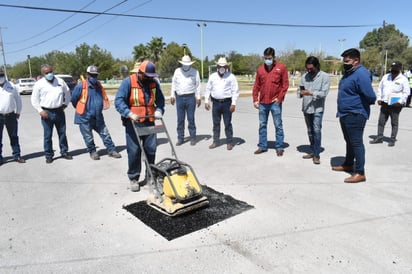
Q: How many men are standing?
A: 10